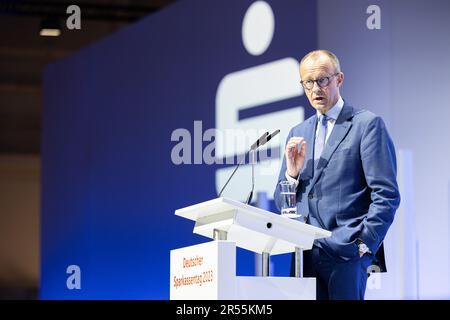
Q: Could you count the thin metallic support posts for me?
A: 3